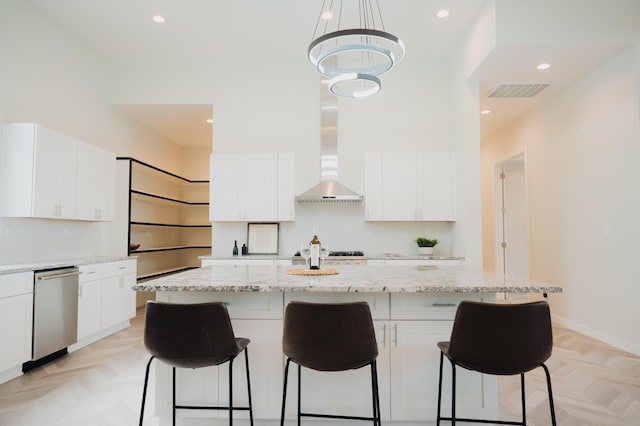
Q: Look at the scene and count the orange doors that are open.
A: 0